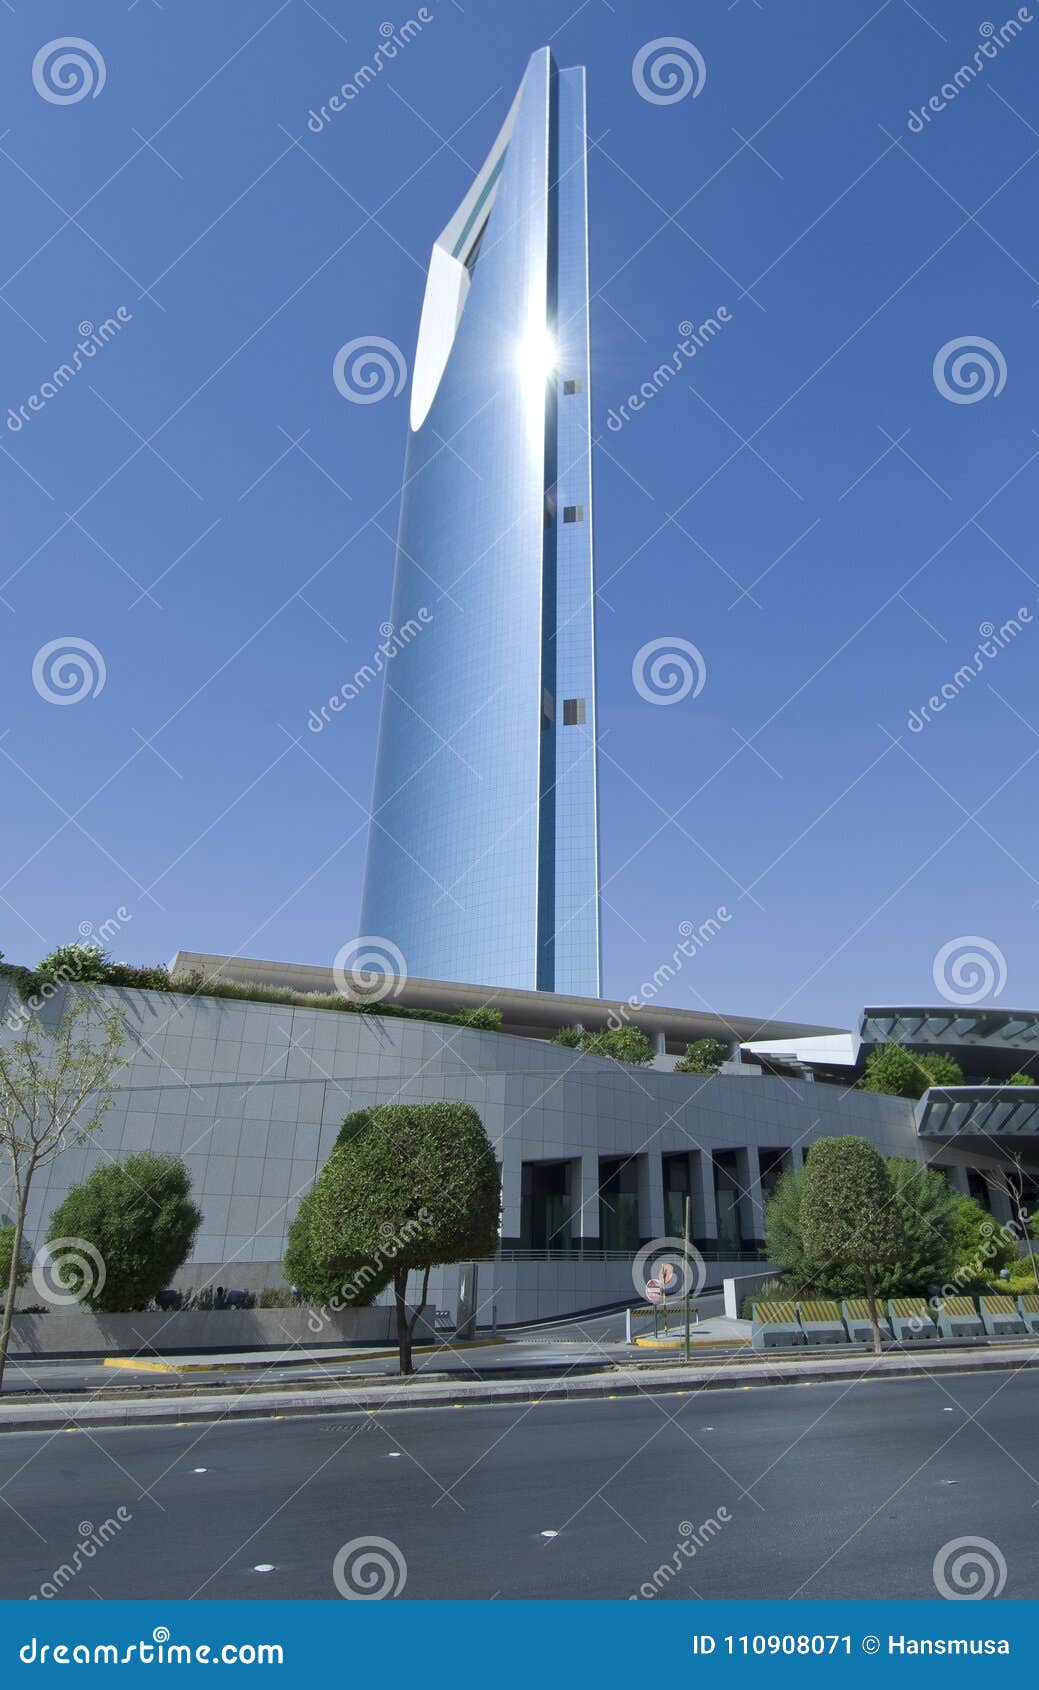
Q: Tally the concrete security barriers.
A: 7